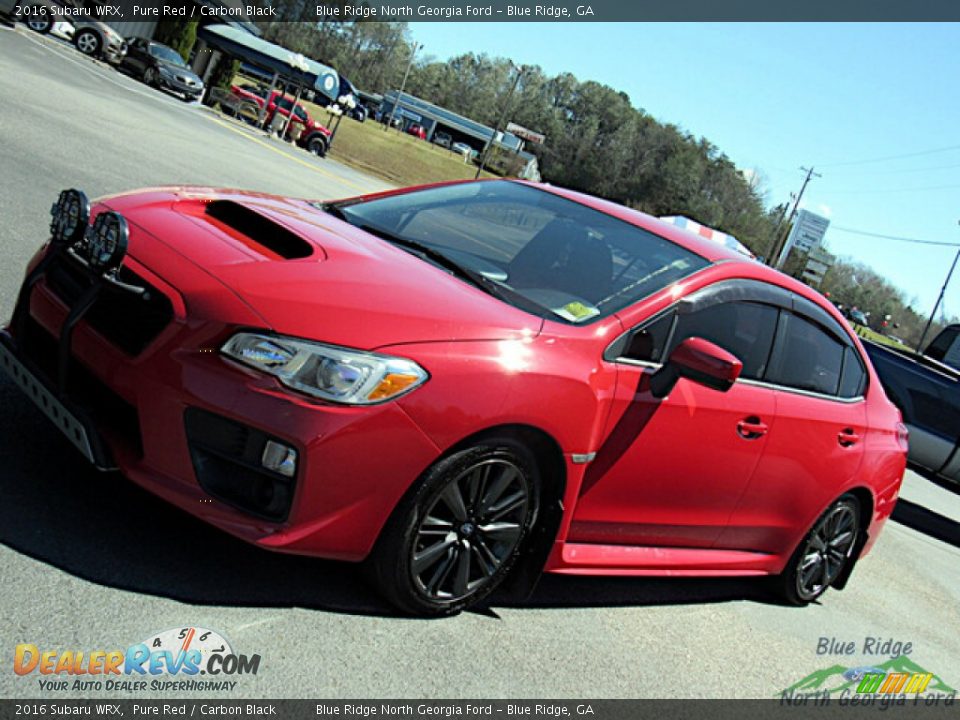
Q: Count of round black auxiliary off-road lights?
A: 2